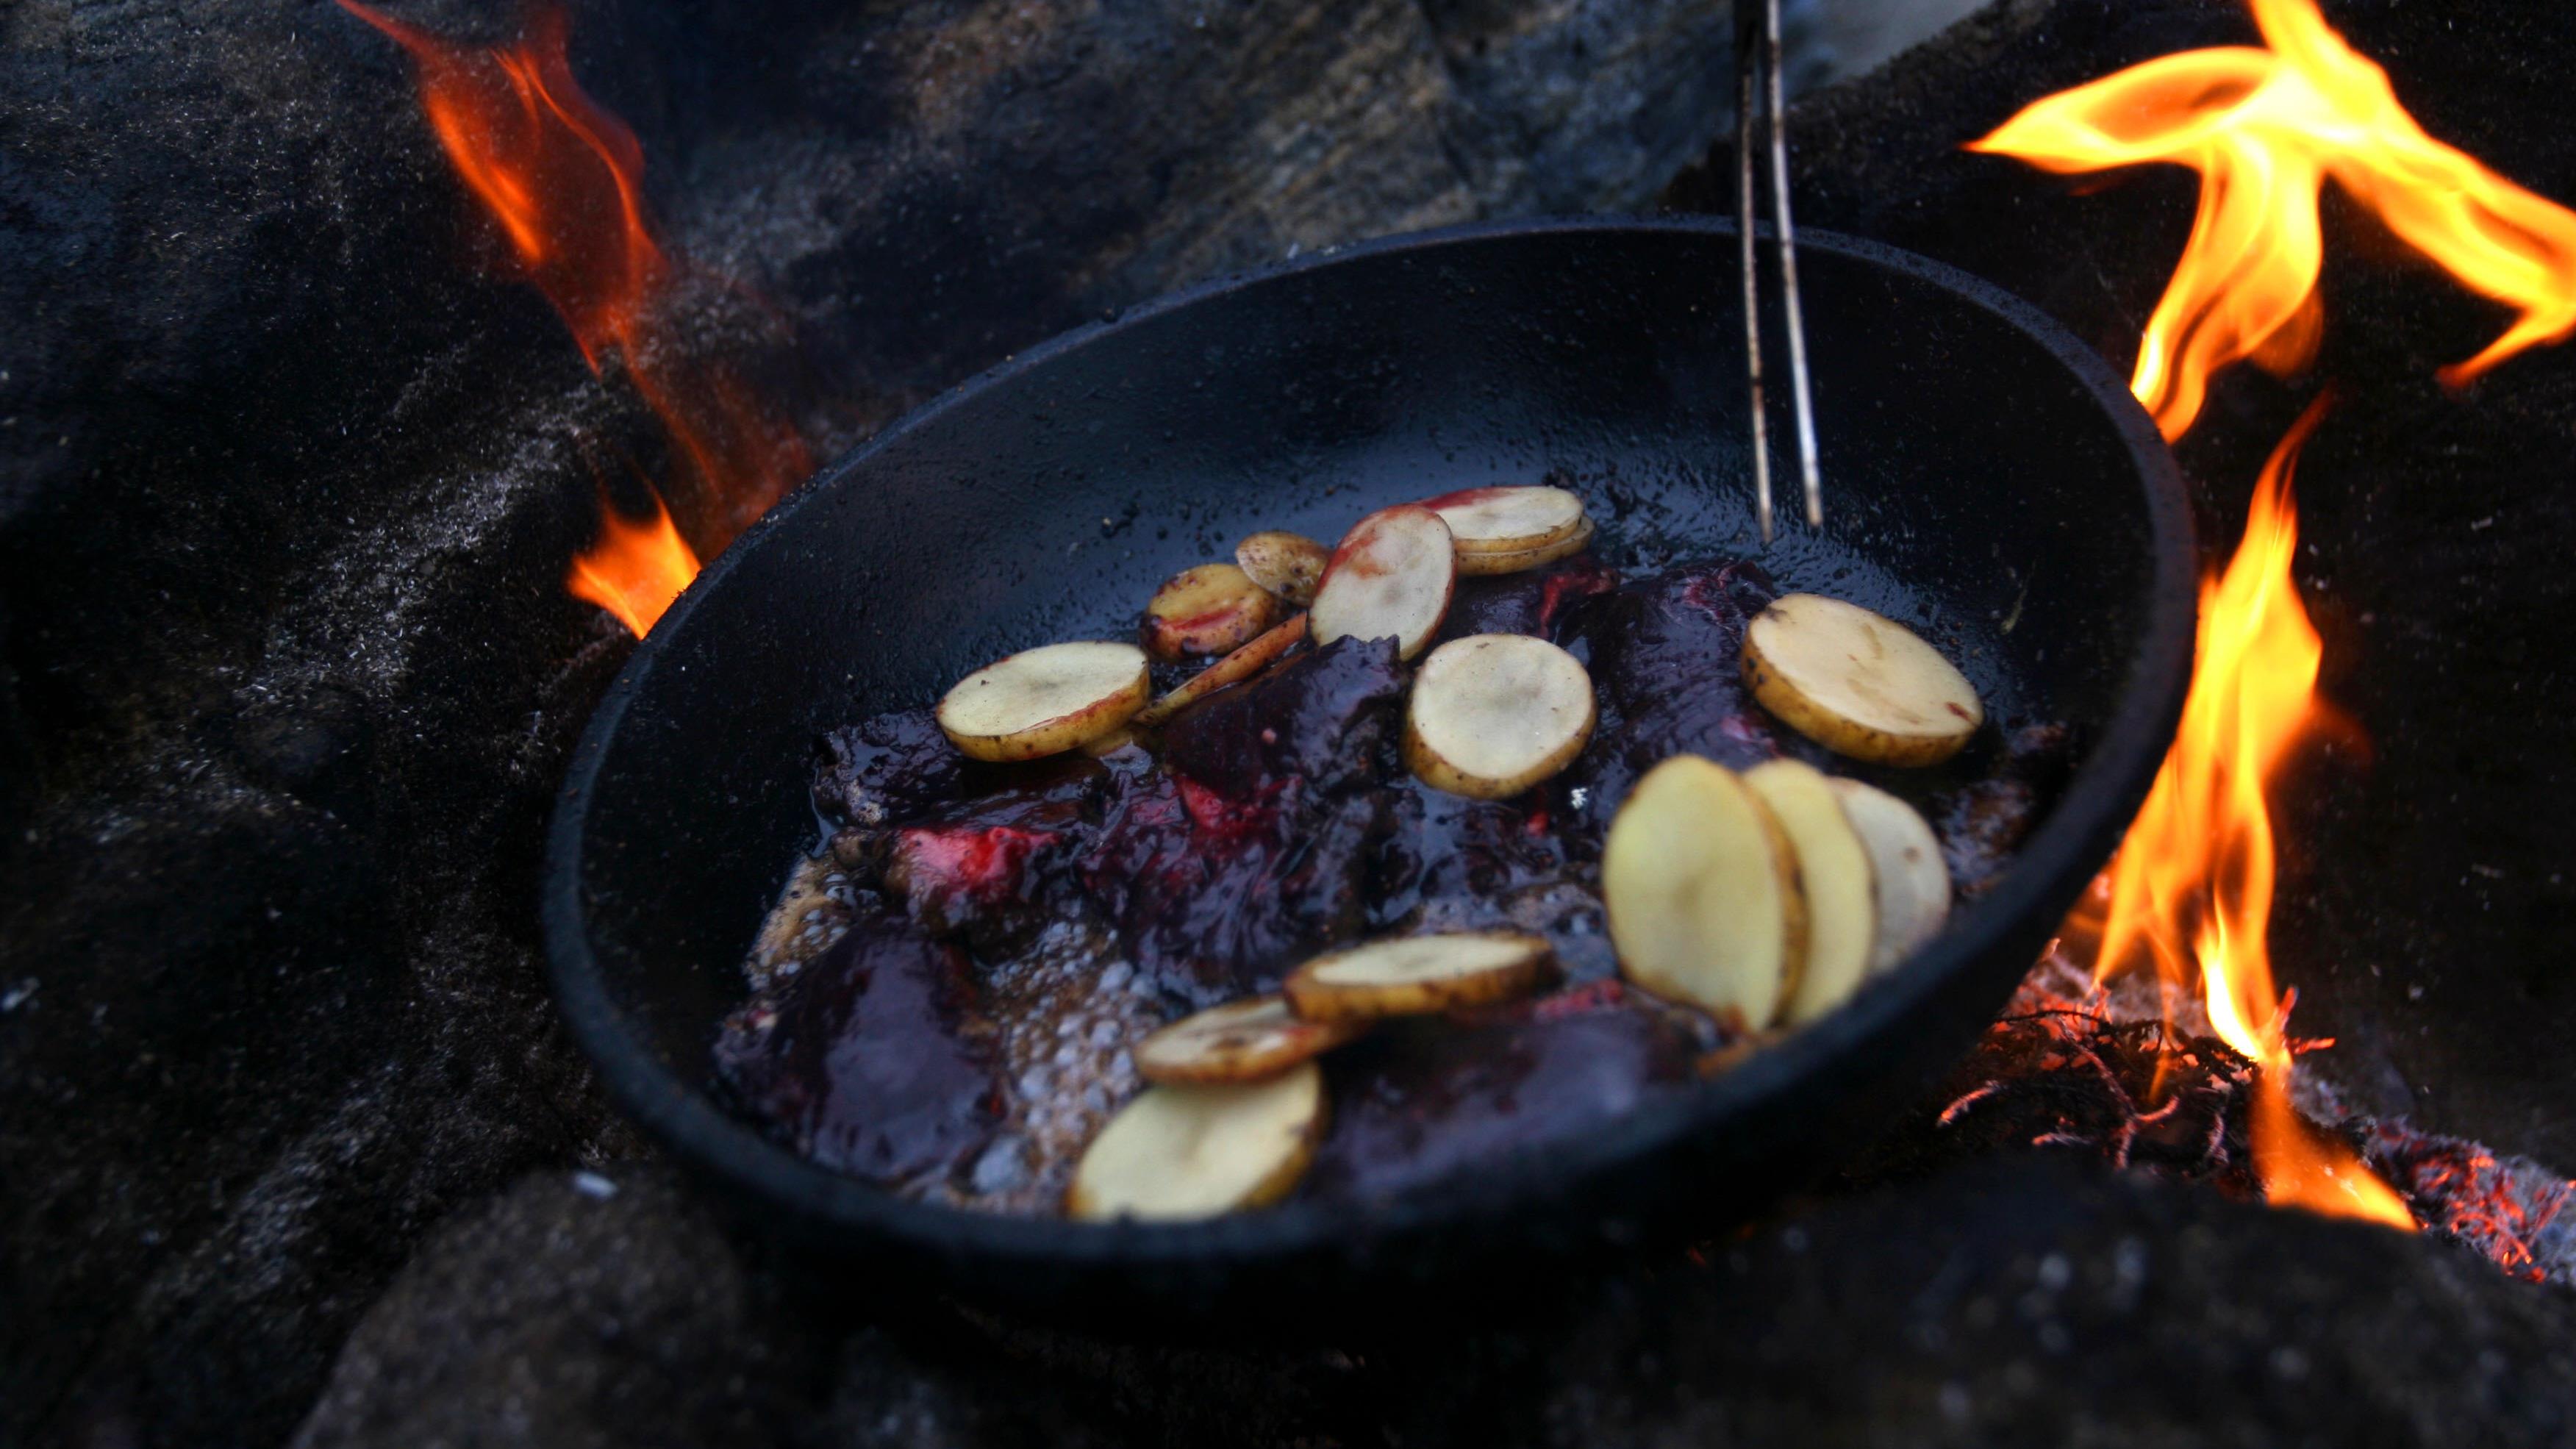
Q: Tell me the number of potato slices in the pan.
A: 15